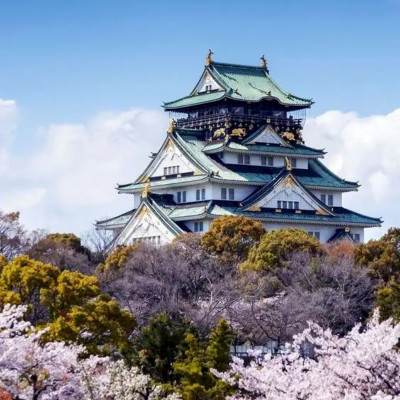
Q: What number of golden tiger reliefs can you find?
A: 3